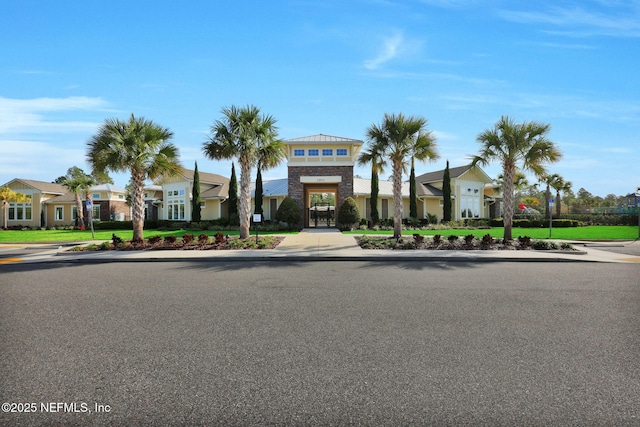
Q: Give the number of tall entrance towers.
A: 1